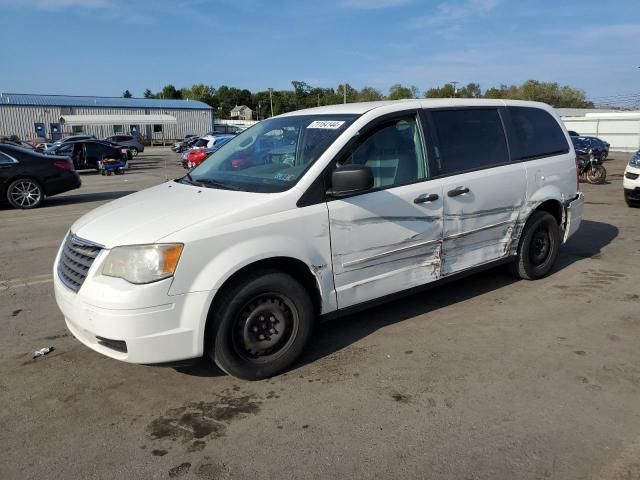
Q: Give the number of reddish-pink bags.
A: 0